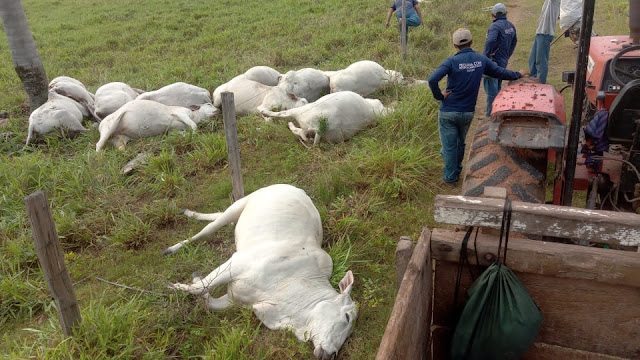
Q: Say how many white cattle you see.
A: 11